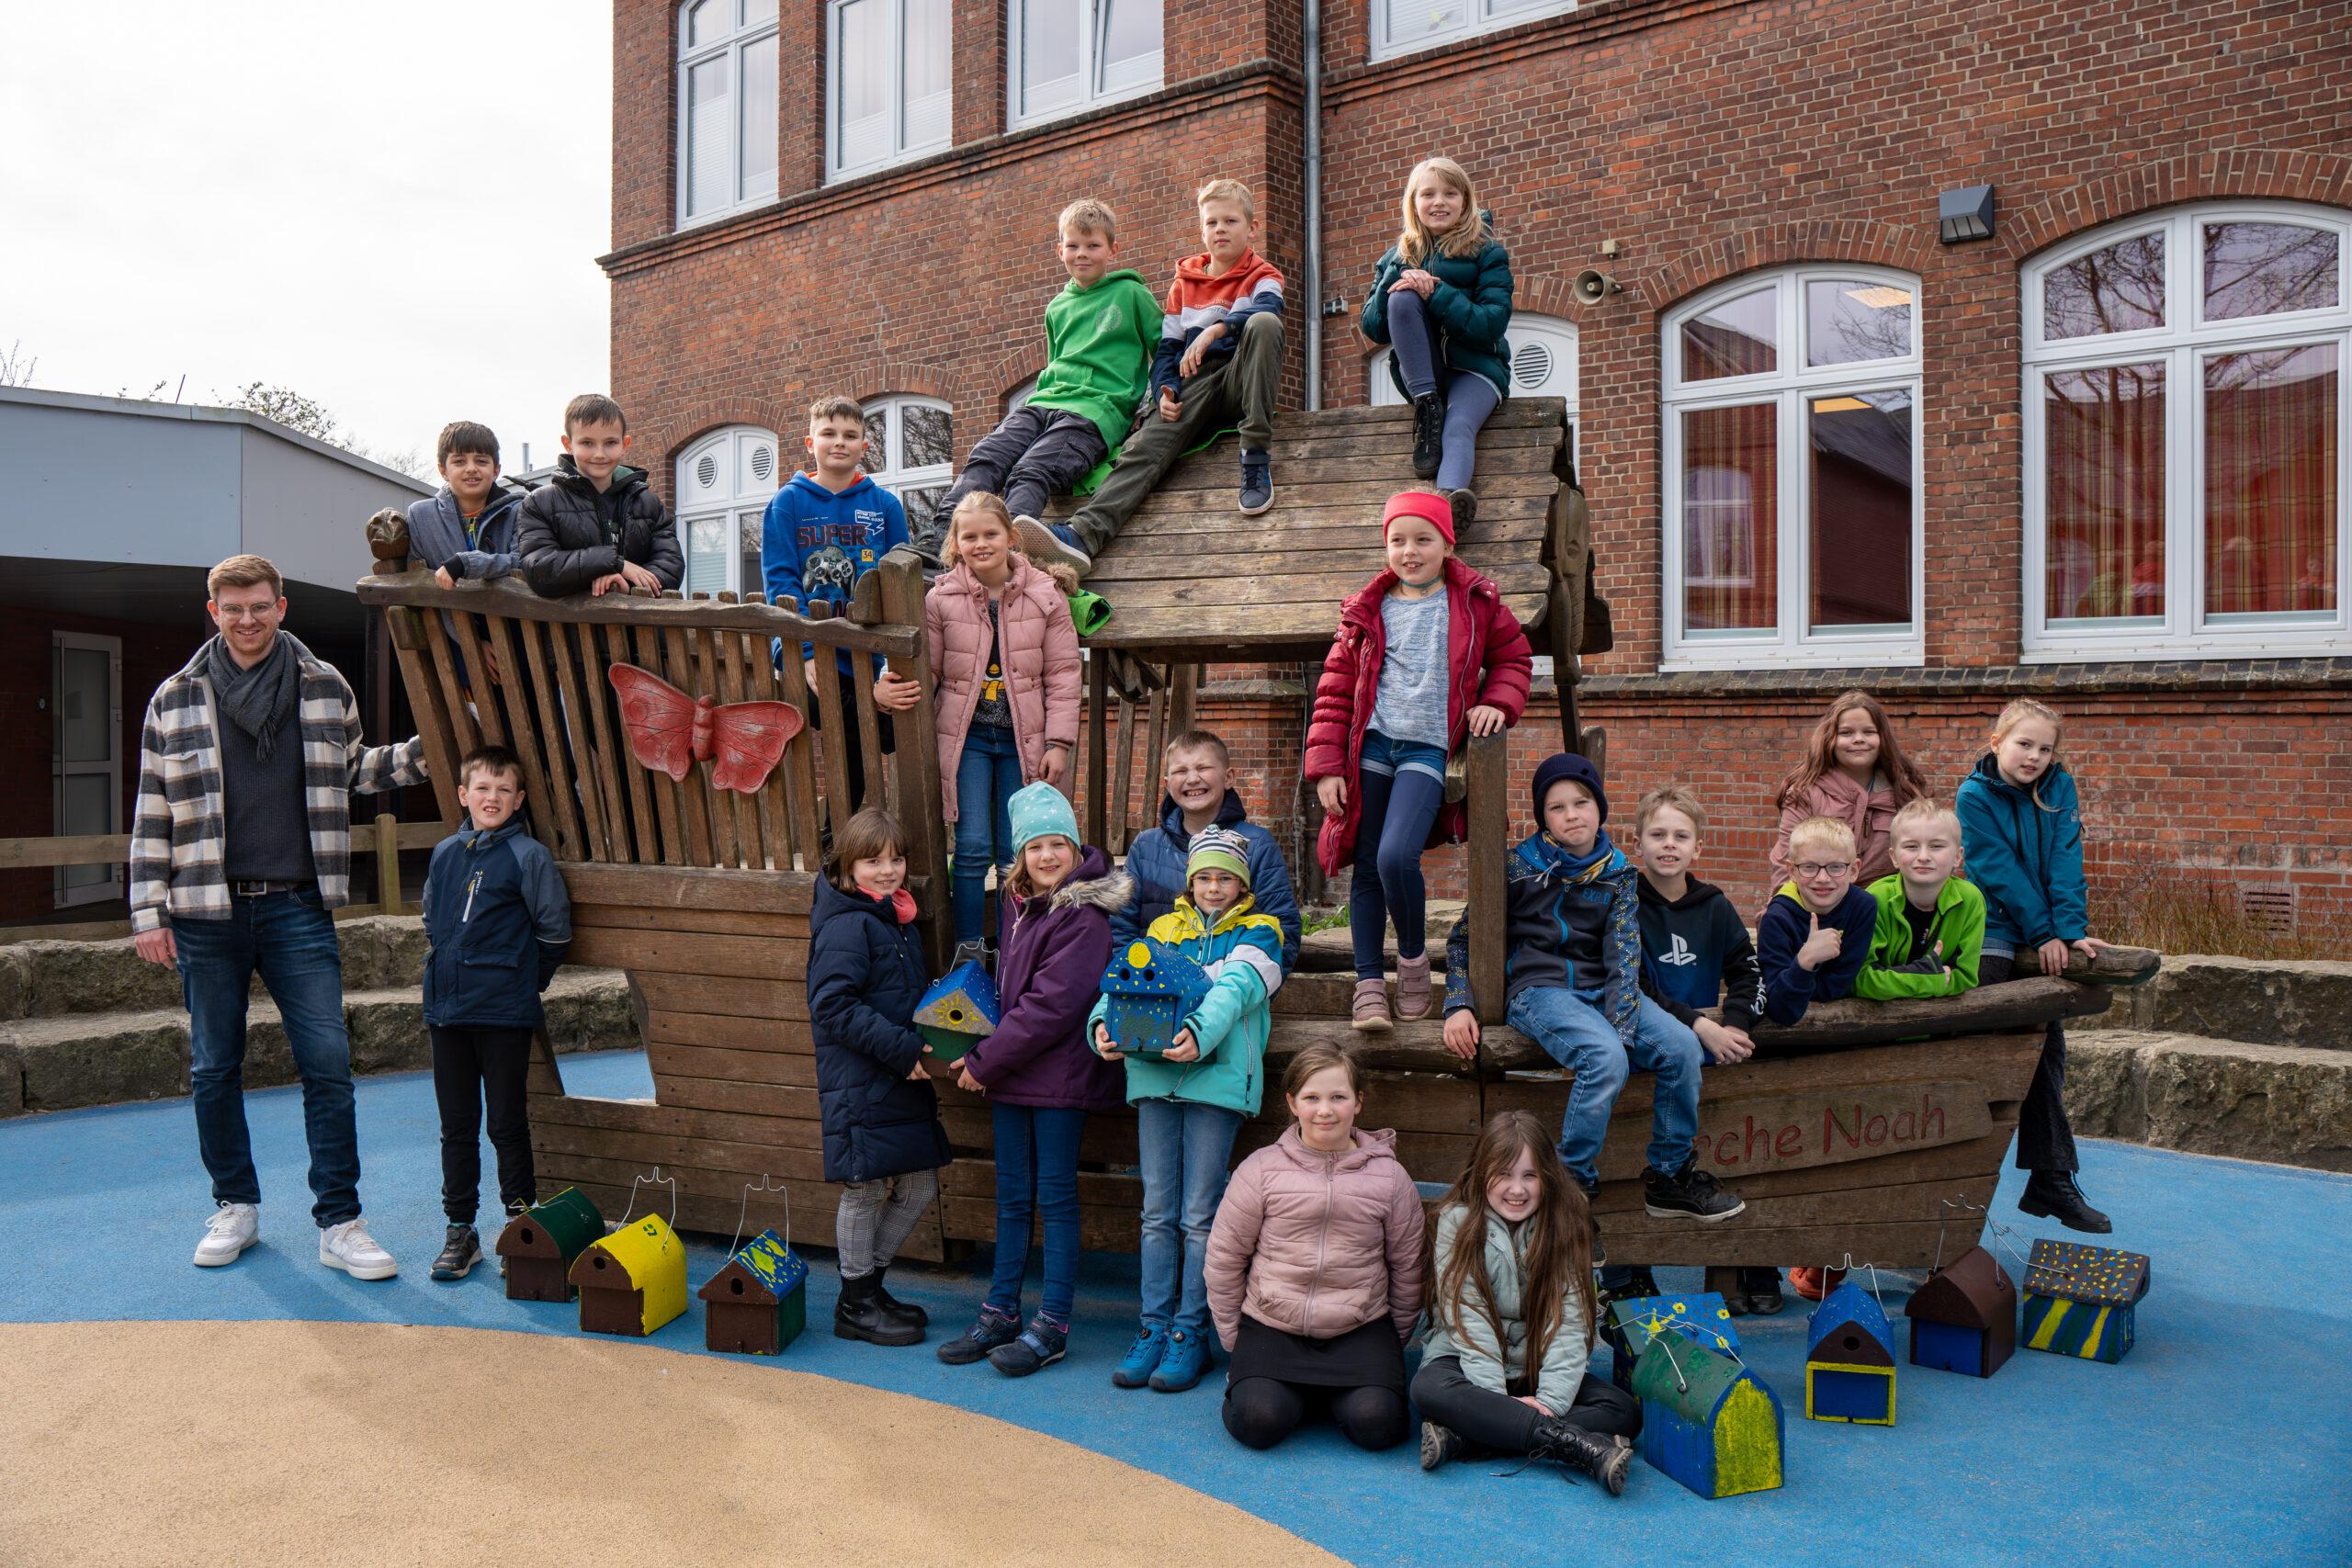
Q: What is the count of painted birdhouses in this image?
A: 10